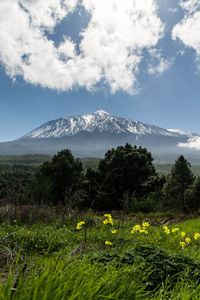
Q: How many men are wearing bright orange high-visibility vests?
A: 0